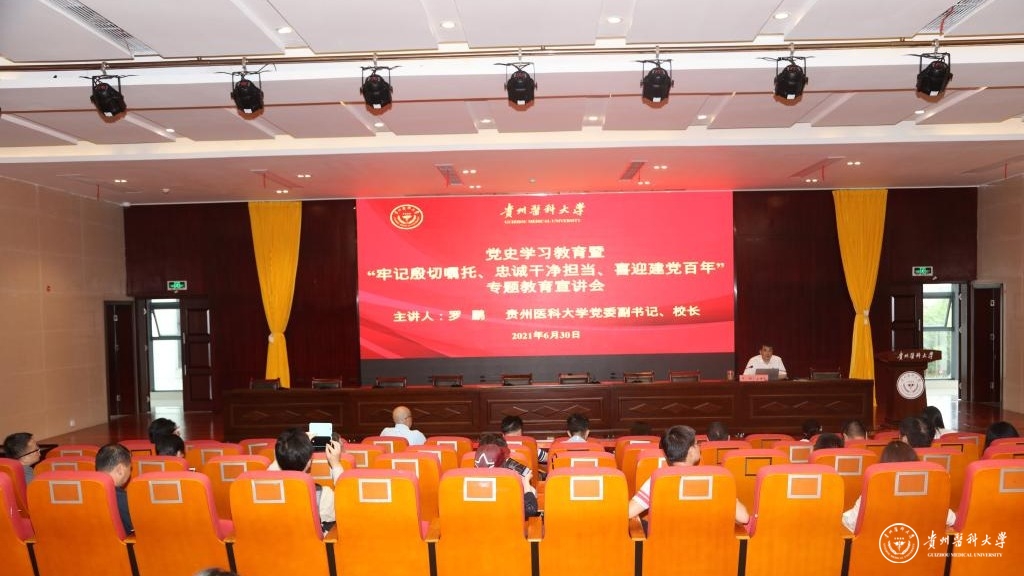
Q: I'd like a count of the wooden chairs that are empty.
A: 9